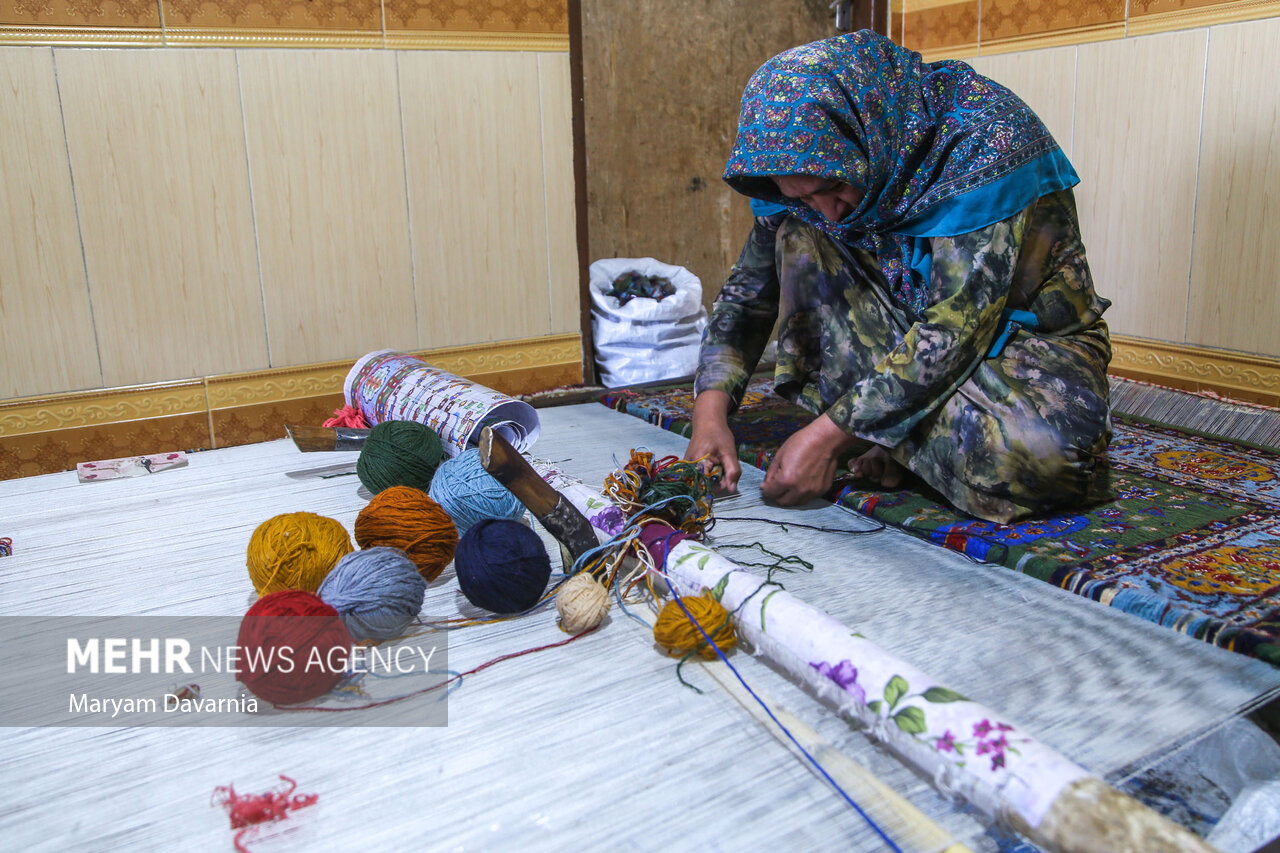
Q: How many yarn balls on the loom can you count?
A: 9